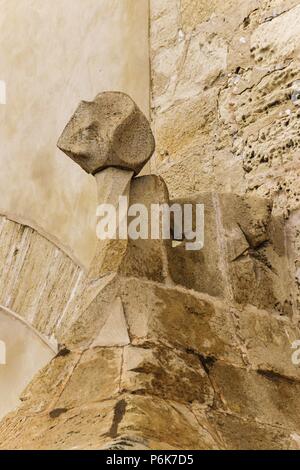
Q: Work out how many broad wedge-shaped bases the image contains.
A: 1